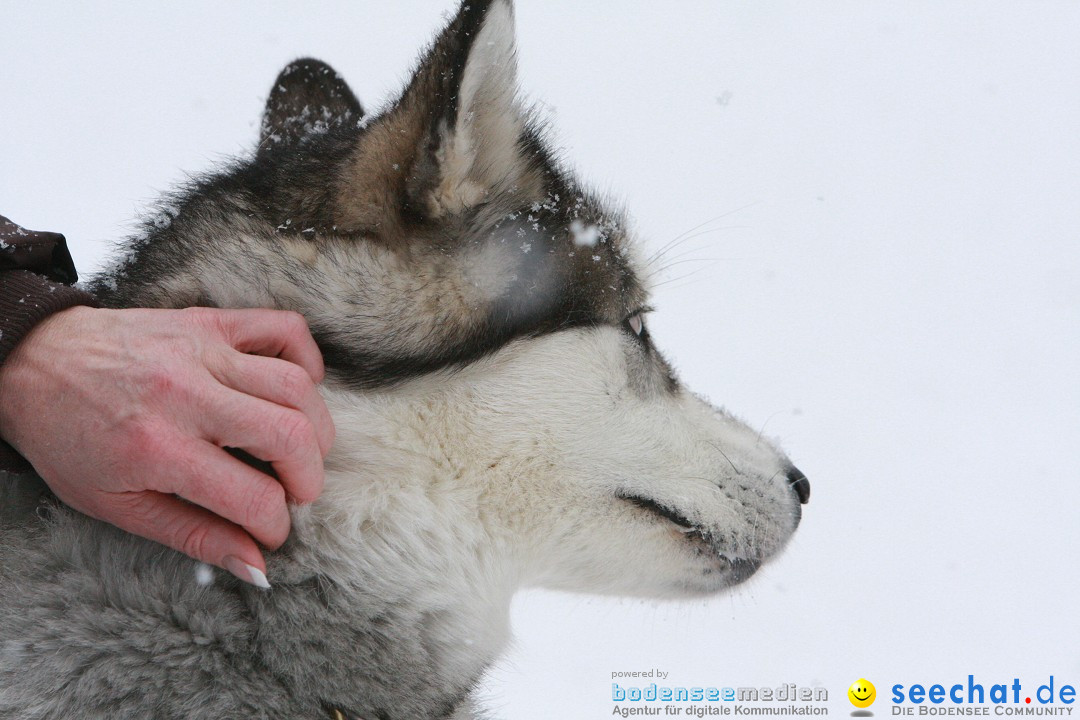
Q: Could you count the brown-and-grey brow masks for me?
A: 1